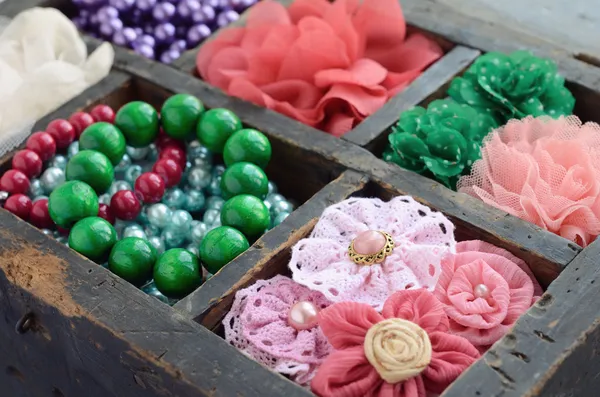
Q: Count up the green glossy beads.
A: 13